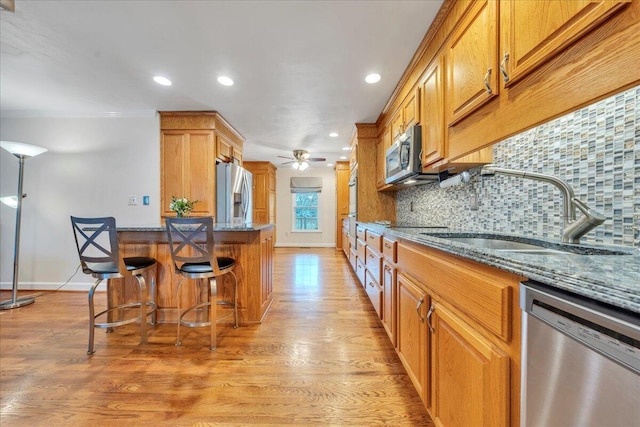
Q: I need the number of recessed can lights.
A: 7